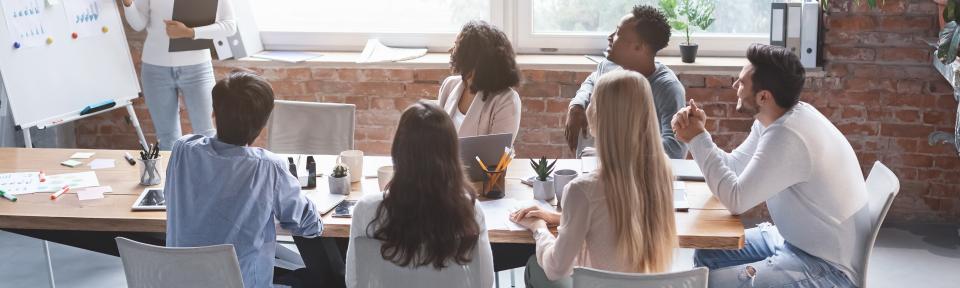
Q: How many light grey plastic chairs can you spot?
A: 5